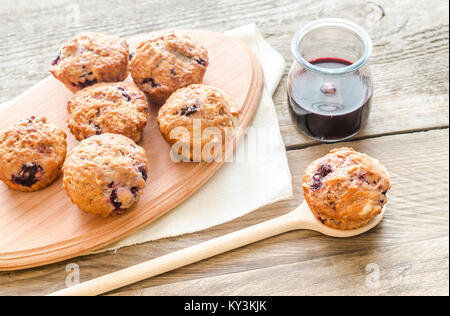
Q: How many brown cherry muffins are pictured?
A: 7